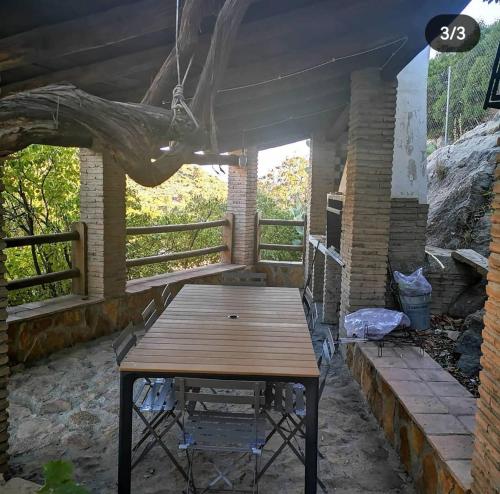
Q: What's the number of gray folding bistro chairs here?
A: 8